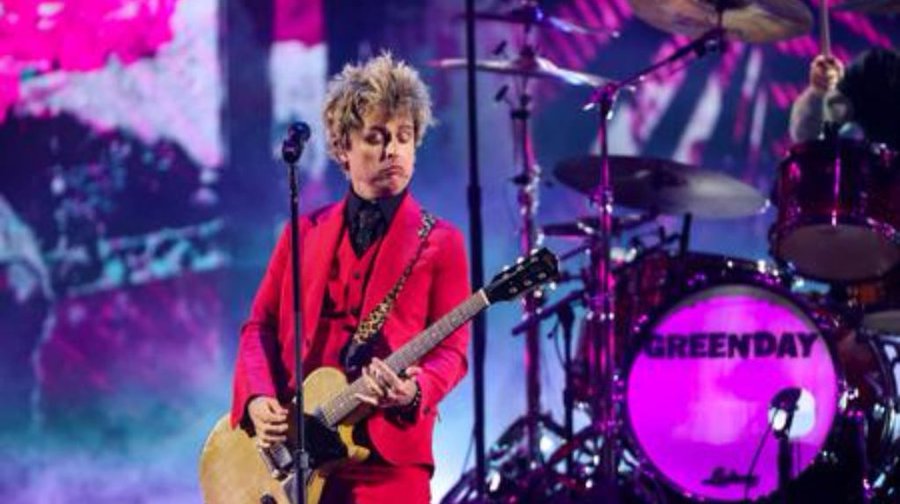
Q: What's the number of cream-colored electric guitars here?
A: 1